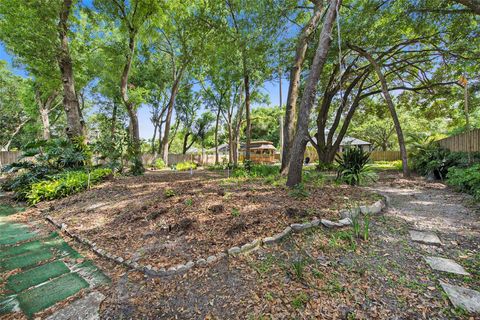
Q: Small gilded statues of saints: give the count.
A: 0